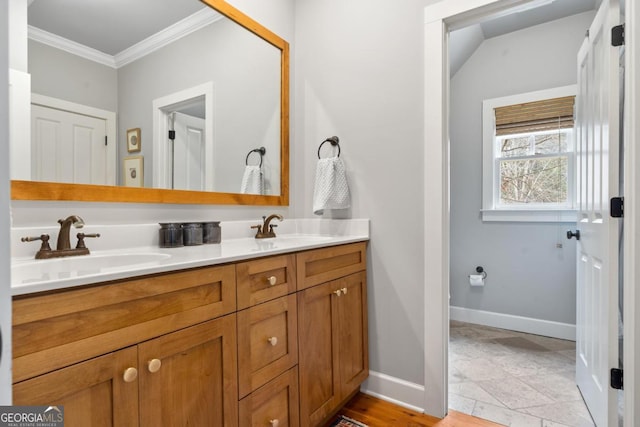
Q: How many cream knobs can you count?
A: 7